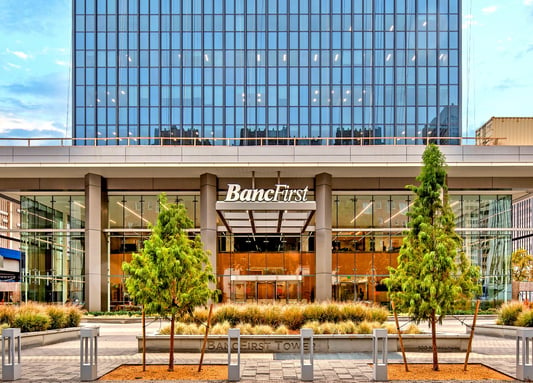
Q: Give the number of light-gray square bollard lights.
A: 6